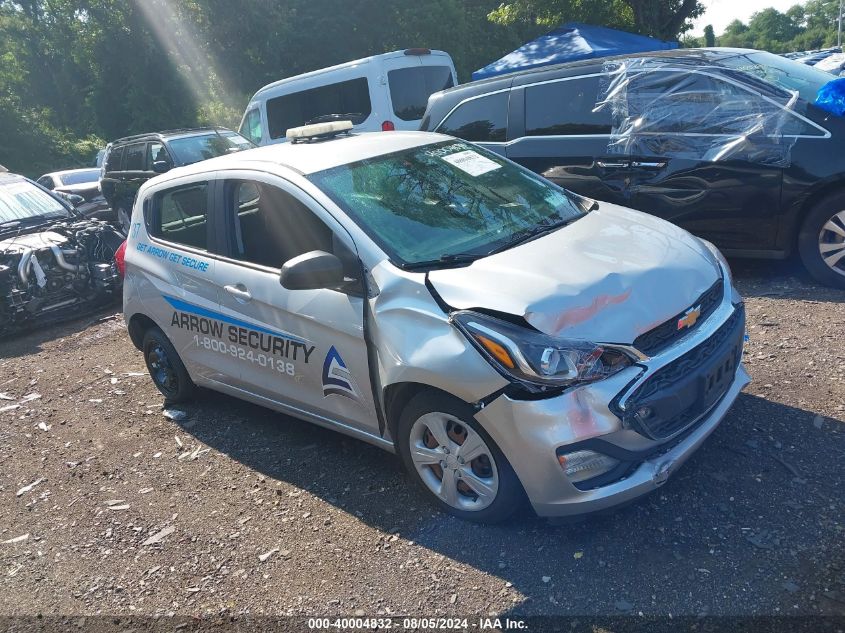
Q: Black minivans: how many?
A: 1